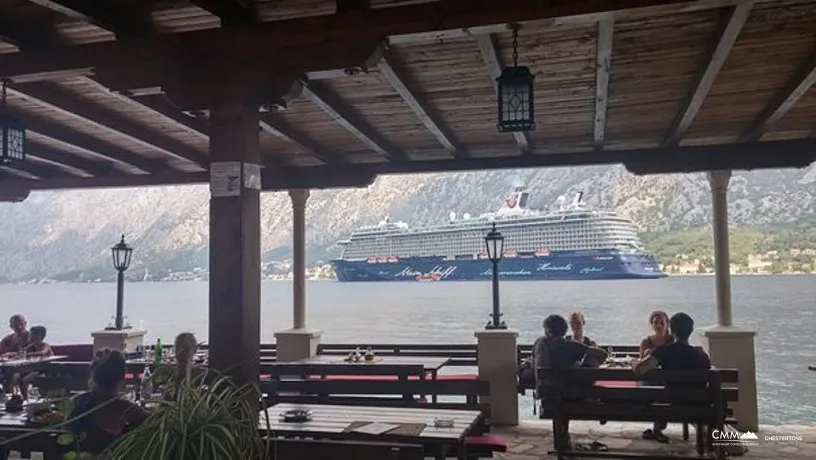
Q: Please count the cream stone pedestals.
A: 4